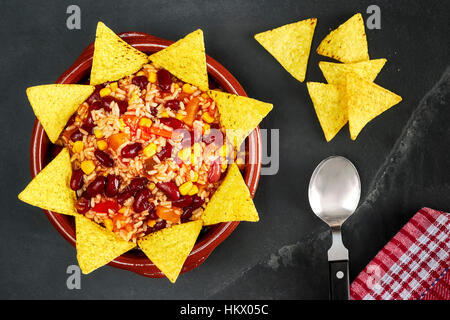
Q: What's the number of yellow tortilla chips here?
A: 13